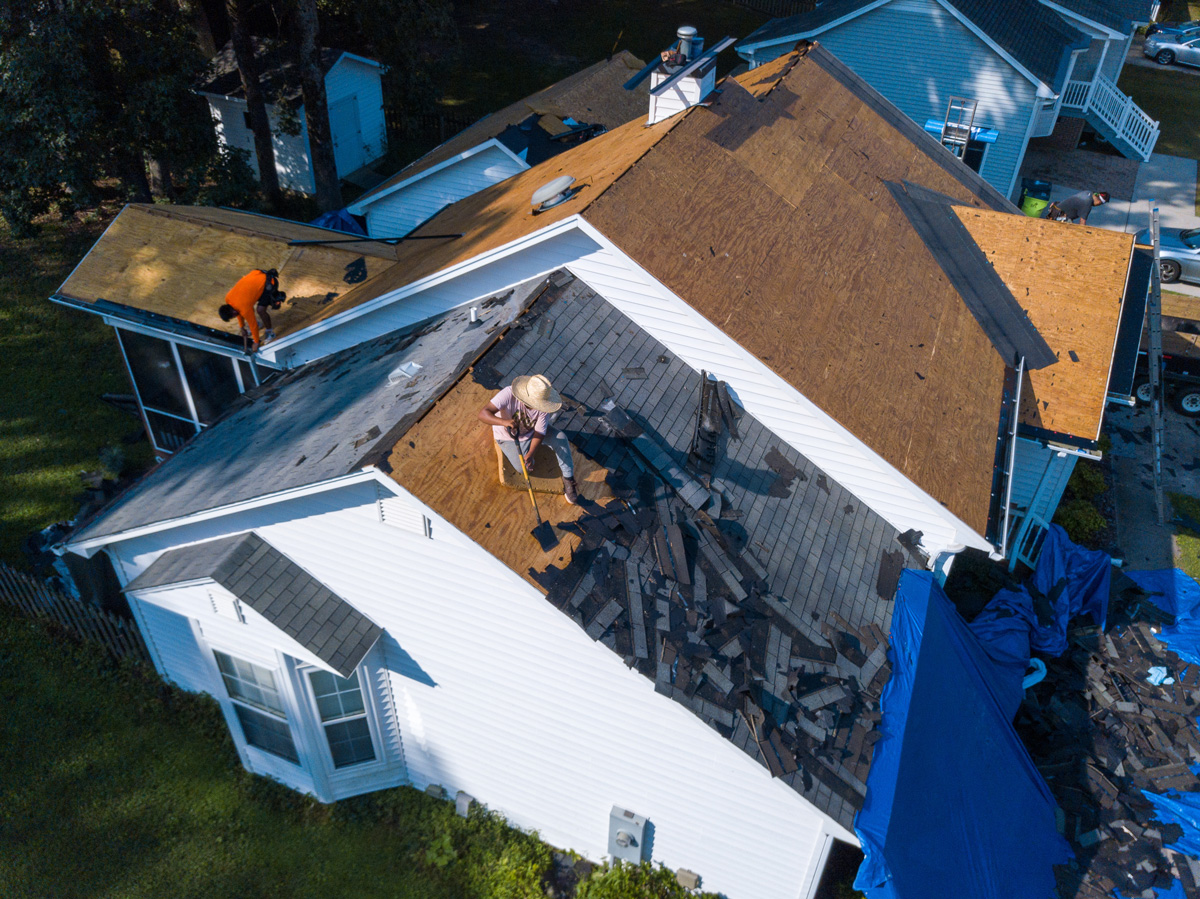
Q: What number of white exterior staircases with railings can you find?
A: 1